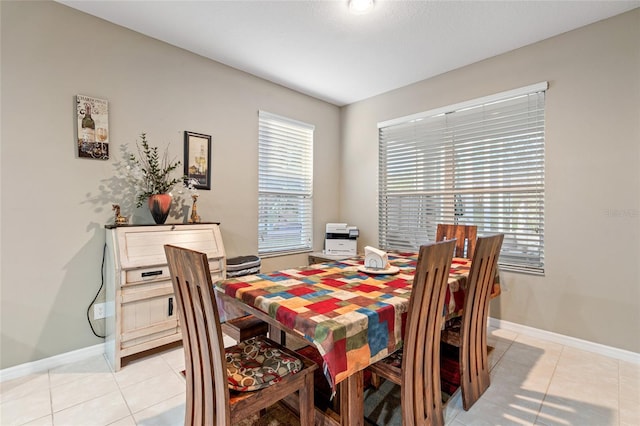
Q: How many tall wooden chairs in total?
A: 4